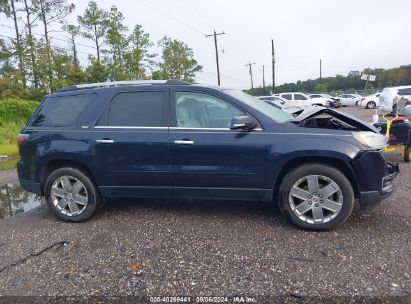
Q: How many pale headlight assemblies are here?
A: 1